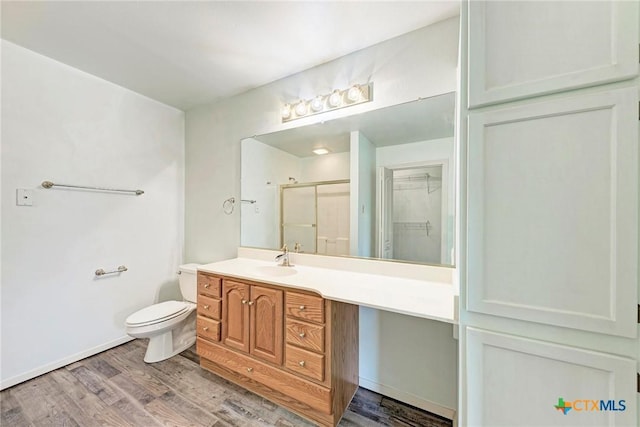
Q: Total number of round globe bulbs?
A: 5